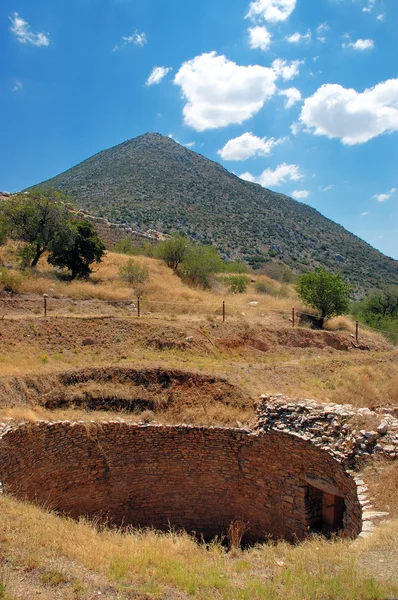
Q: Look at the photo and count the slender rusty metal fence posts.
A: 5